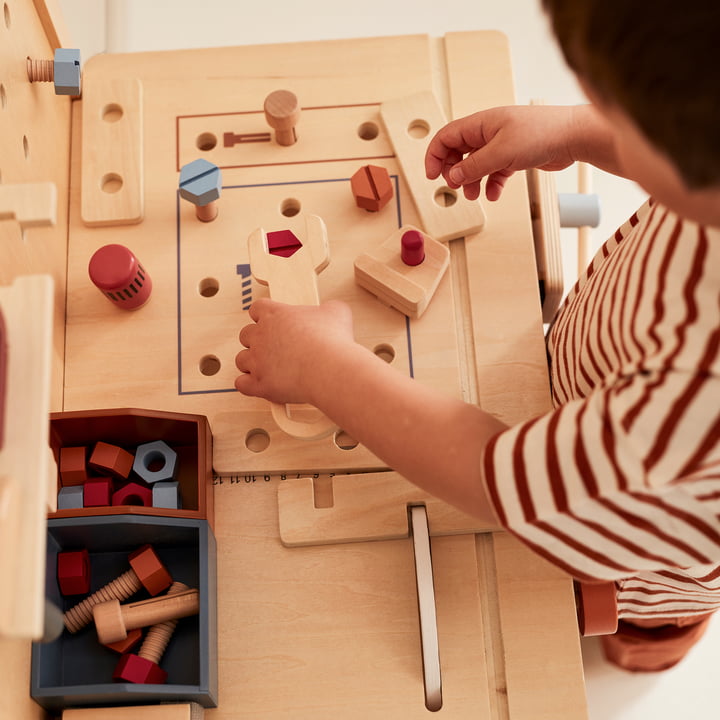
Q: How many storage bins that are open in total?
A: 2